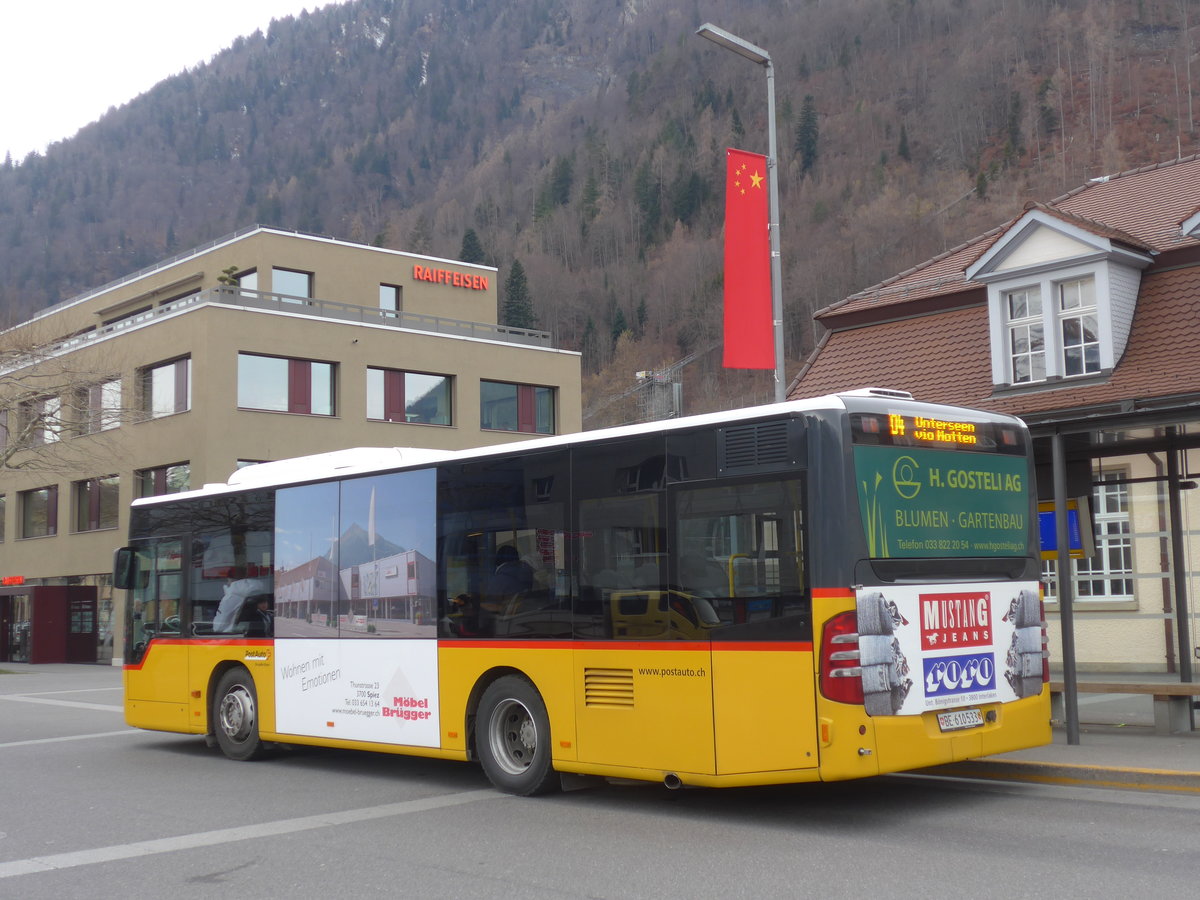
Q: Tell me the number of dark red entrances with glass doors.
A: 1